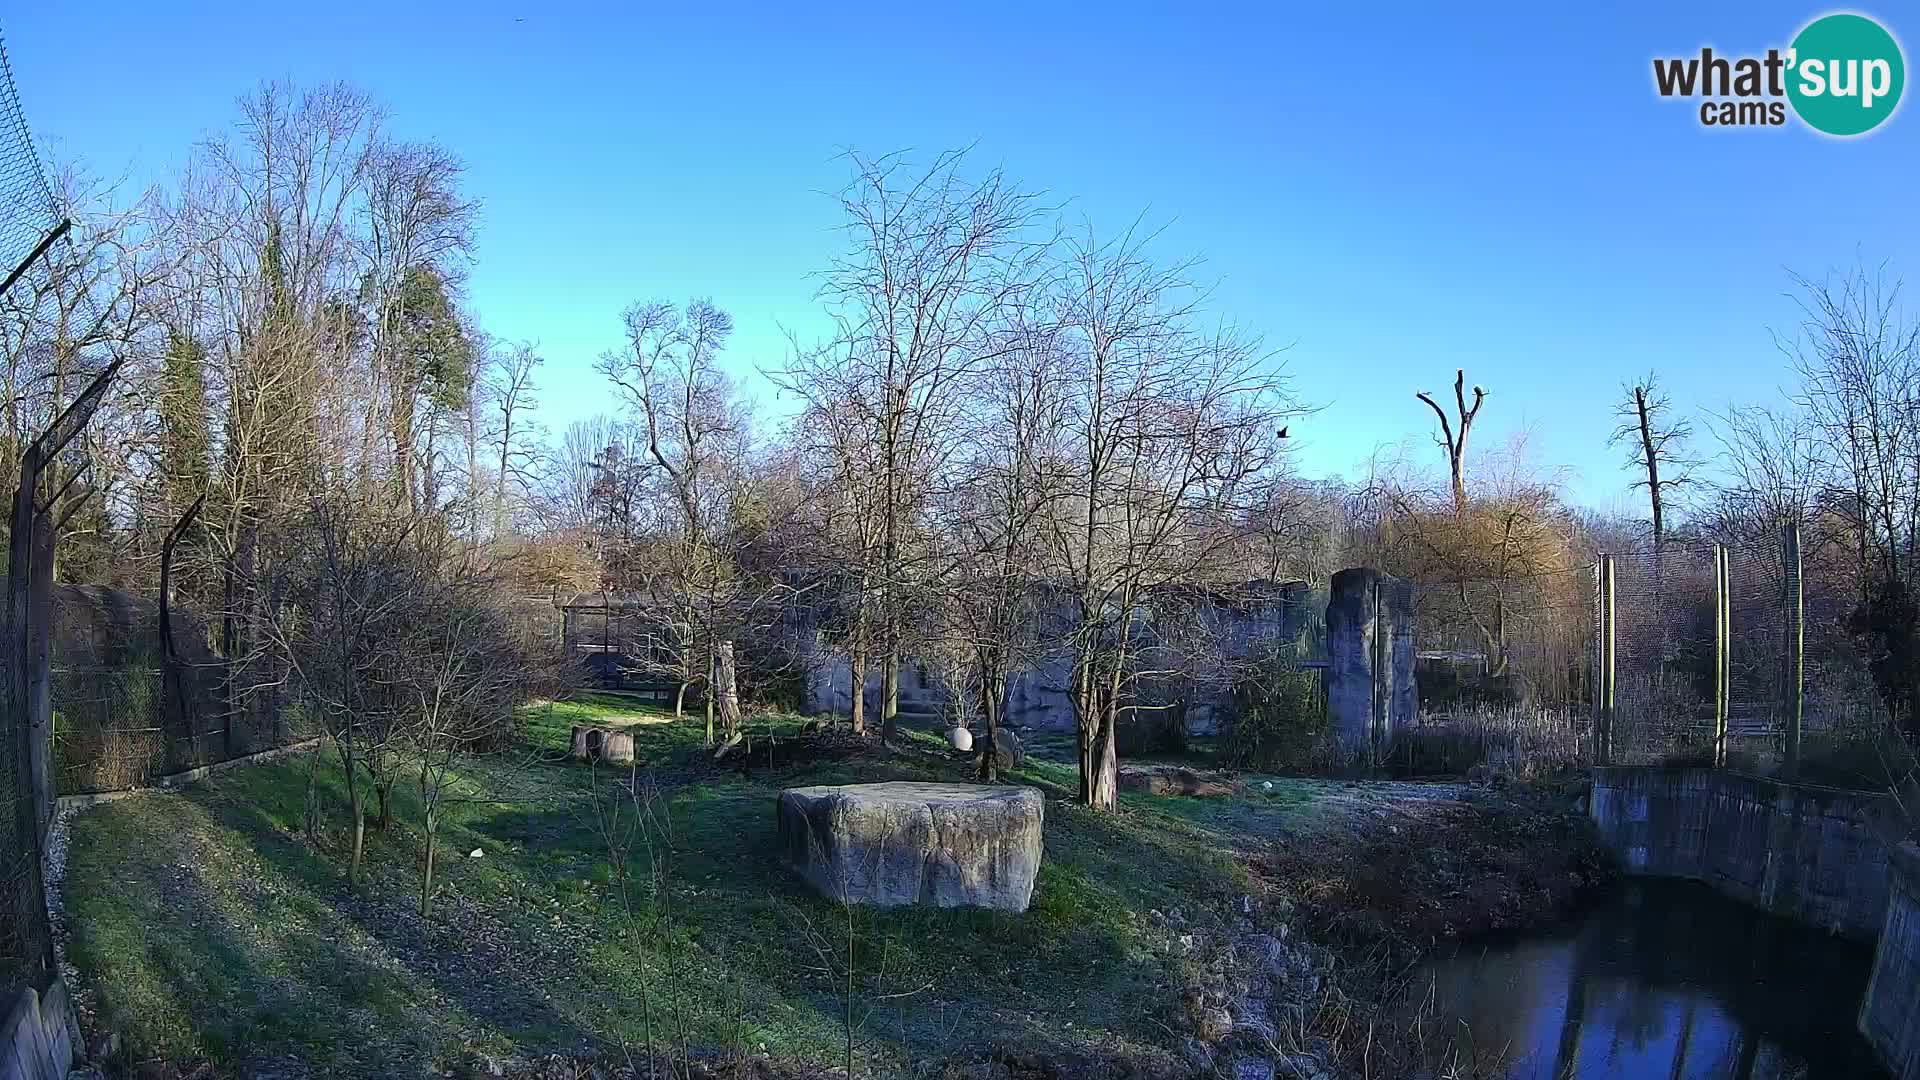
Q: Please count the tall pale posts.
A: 3